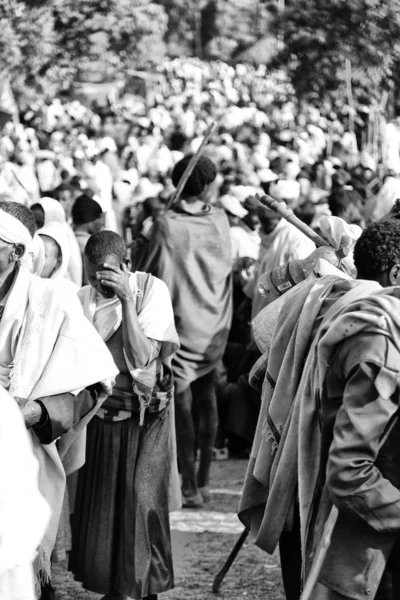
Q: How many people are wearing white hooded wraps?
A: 2